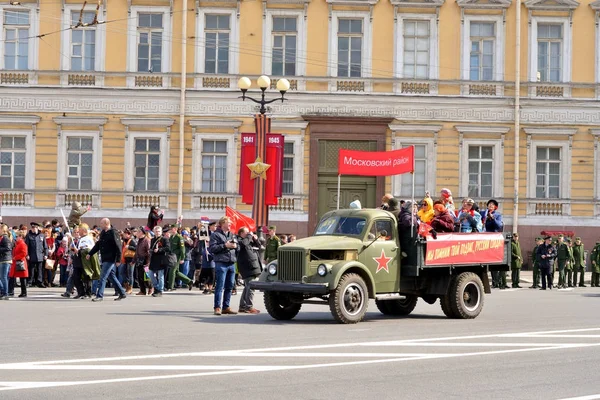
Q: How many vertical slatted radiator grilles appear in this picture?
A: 1